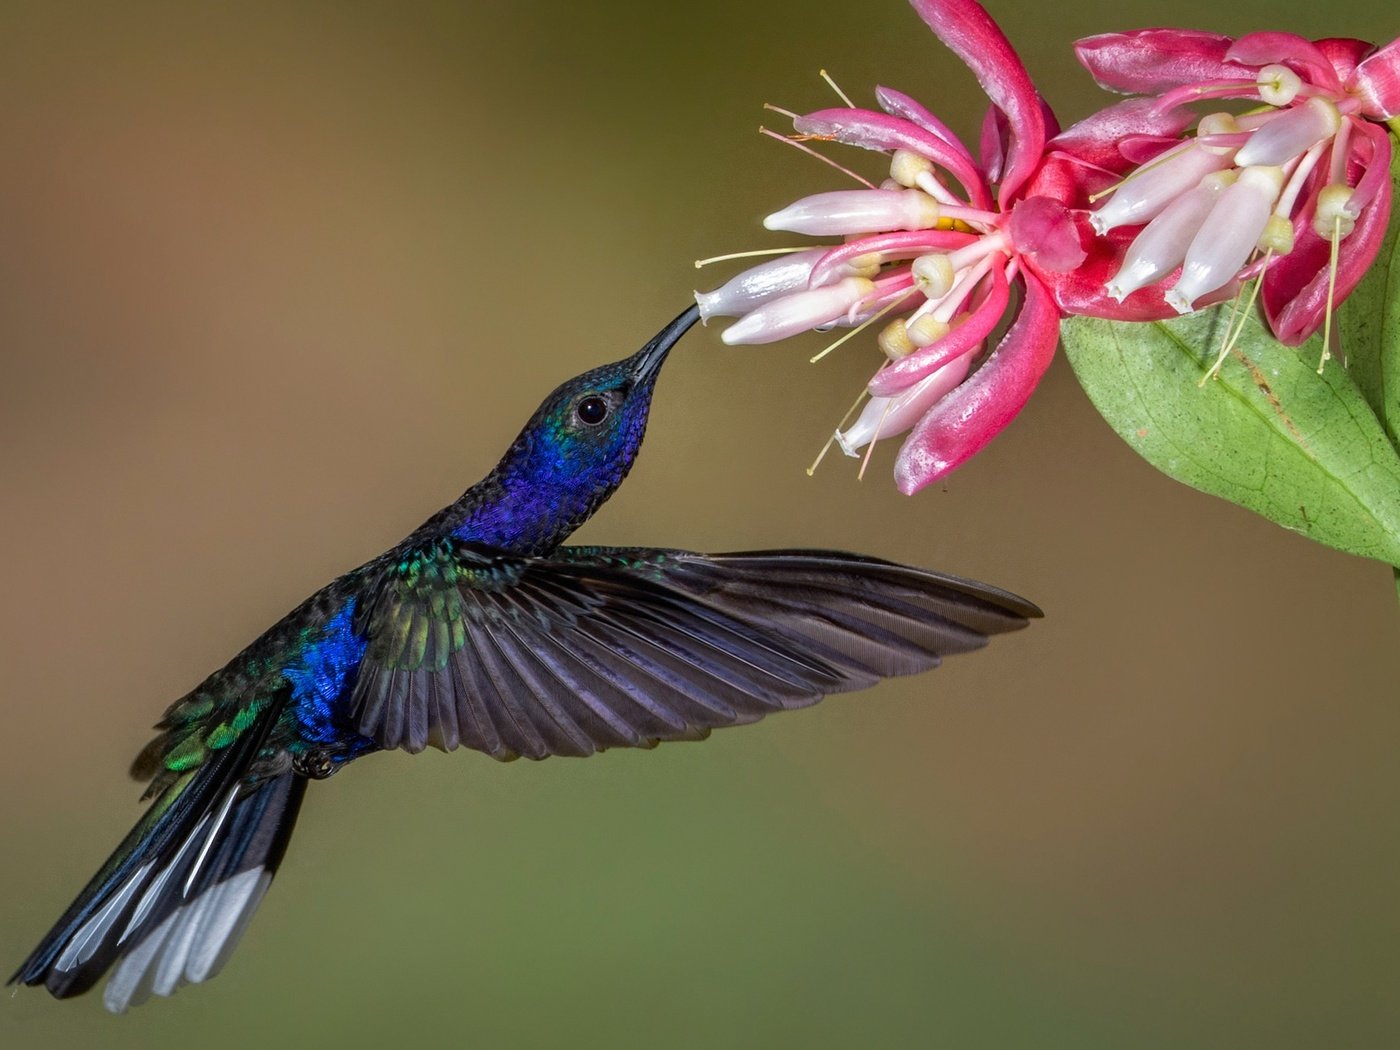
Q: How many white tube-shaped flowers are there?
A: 8